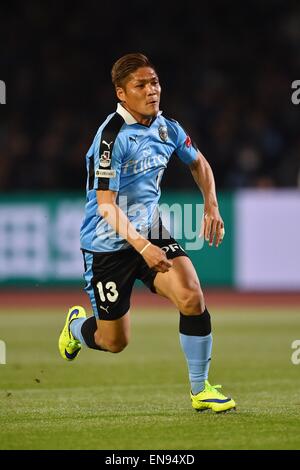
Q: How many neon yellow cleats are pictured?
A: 2